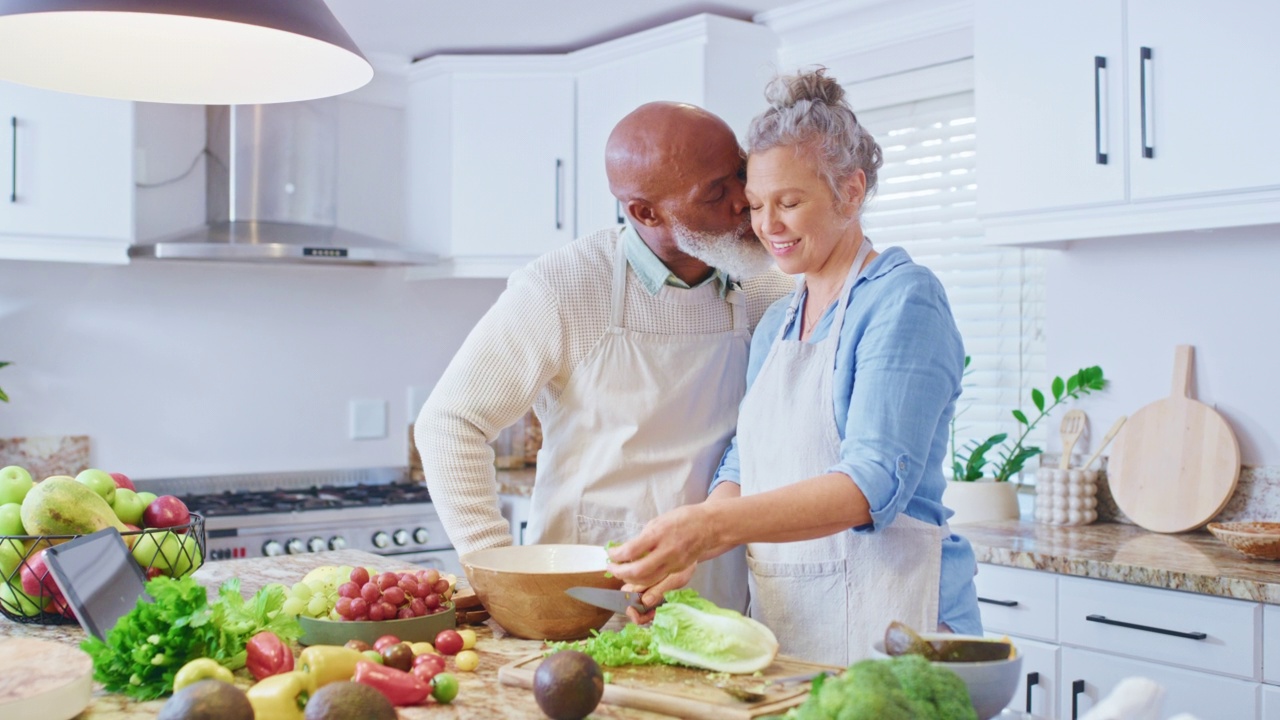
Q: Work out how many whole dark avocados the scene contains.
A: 3